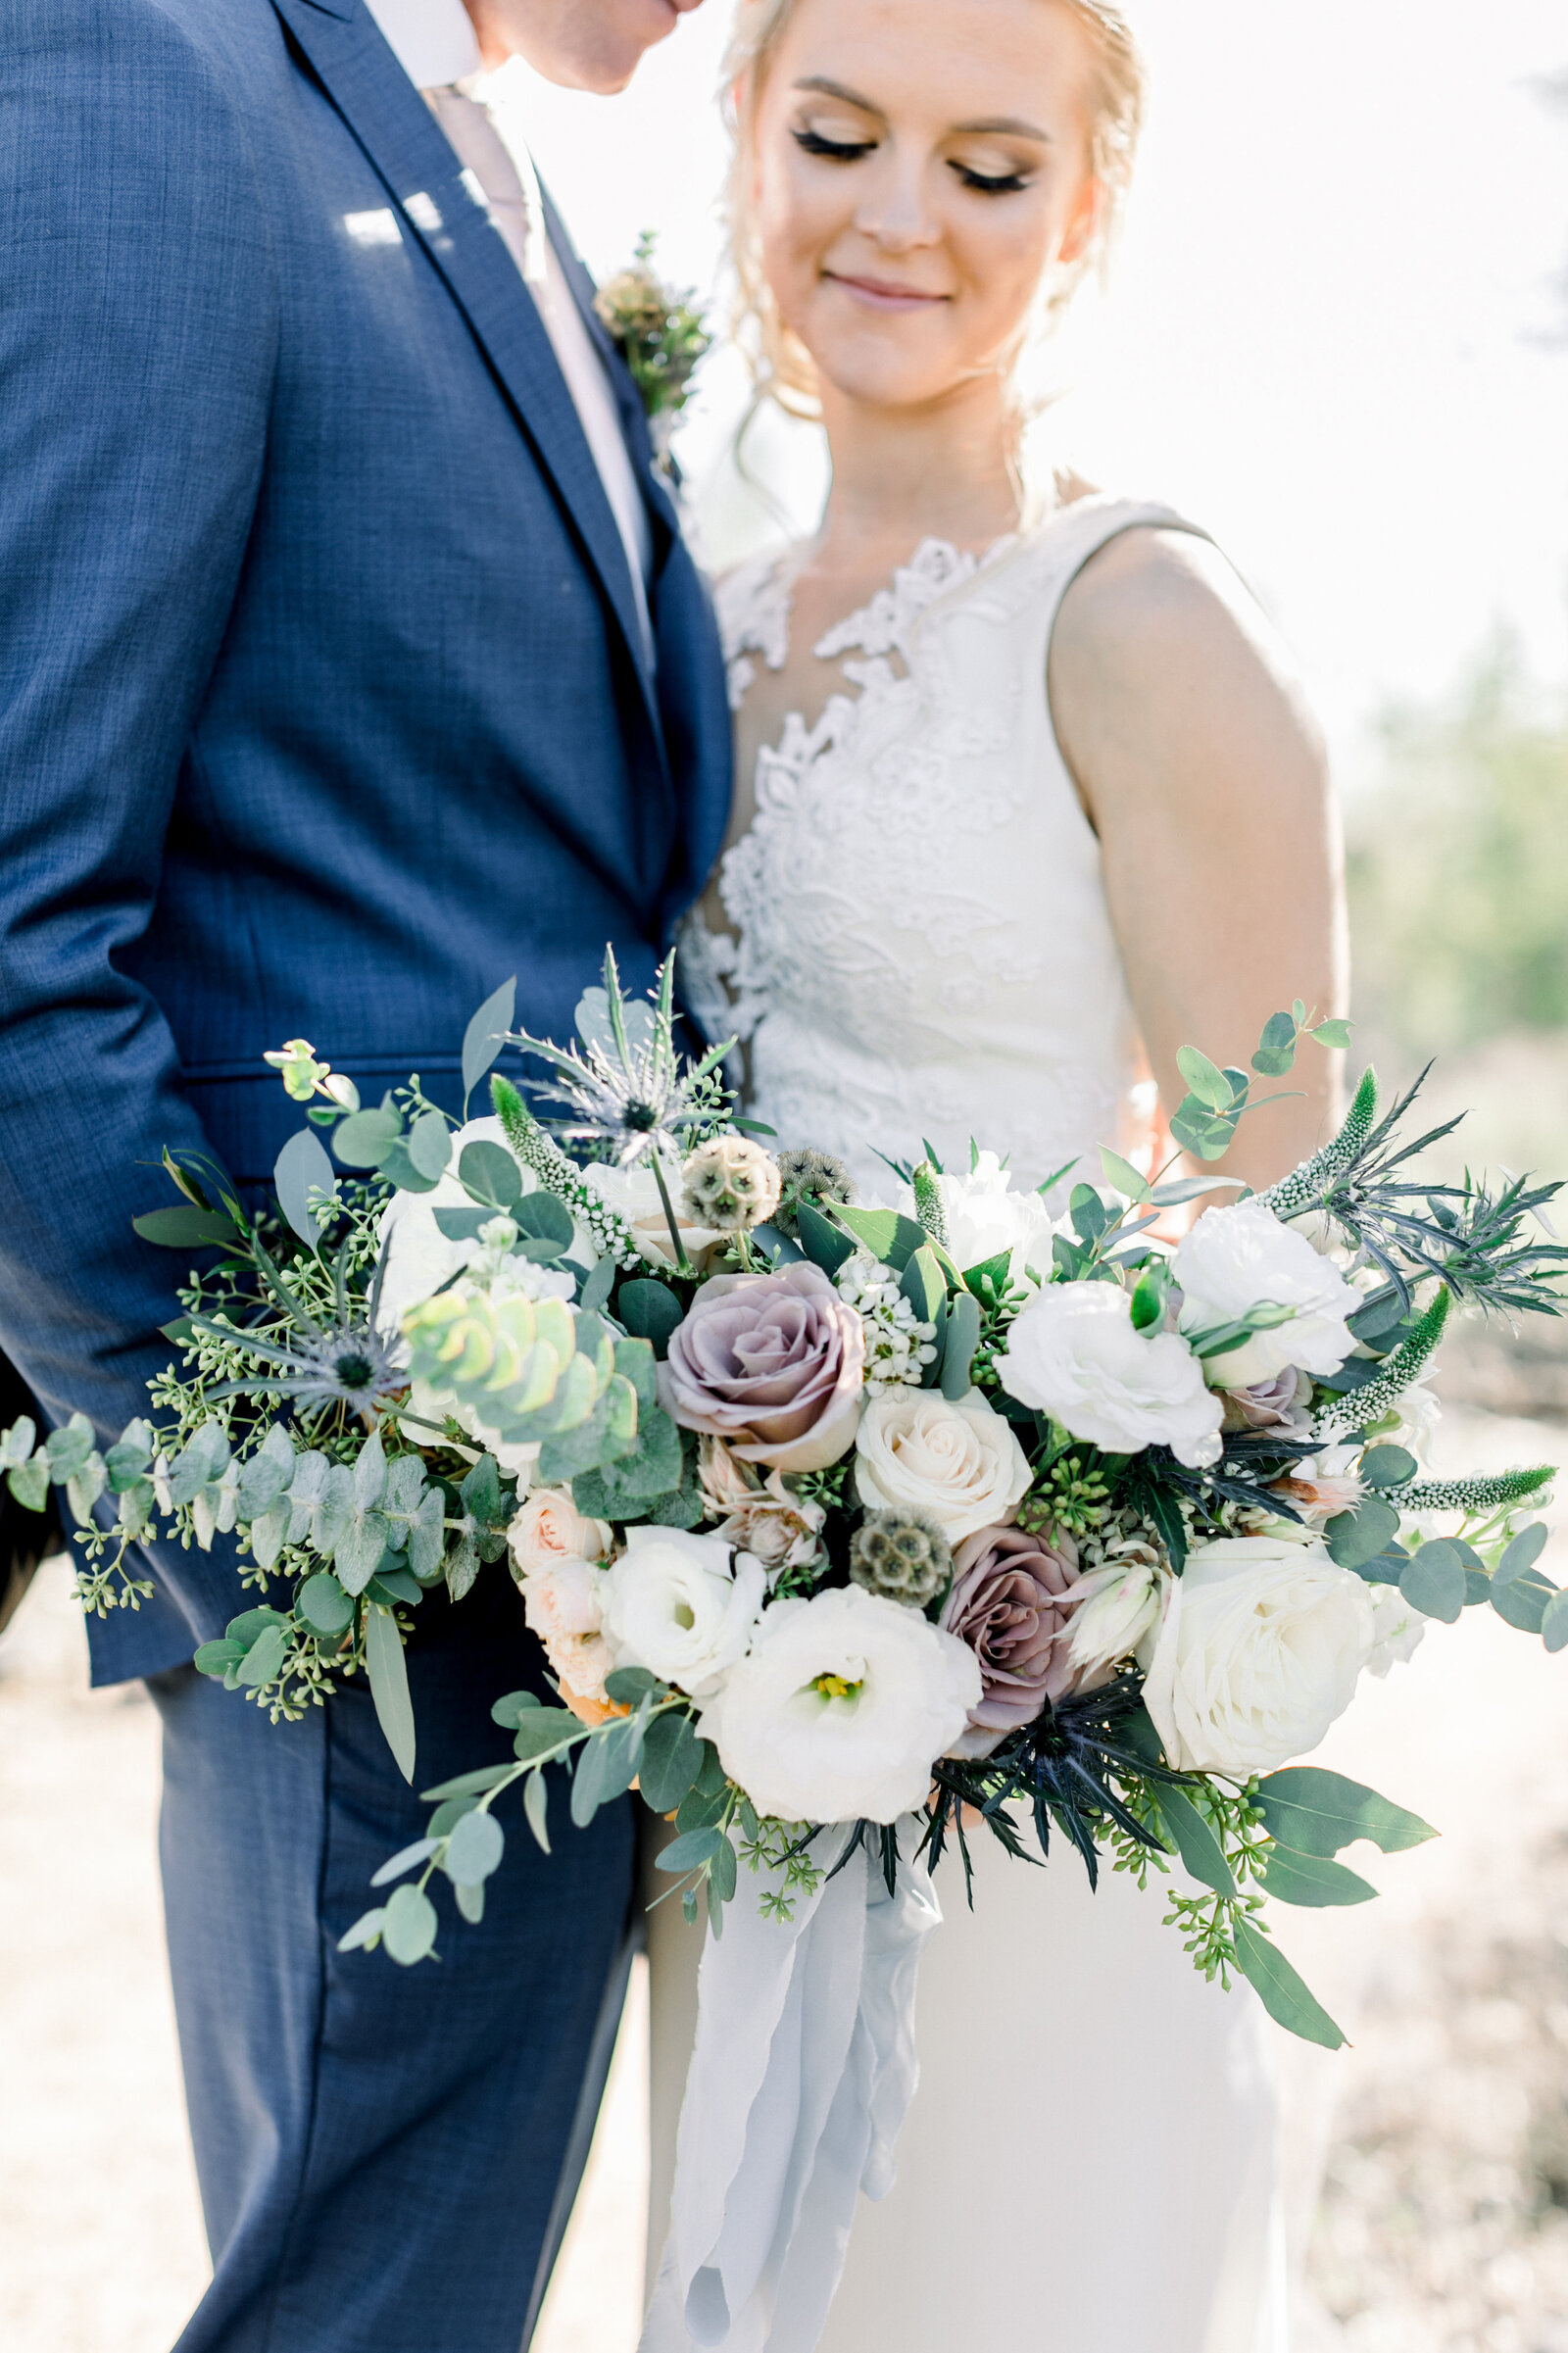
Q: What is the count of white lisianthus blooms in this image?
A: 4